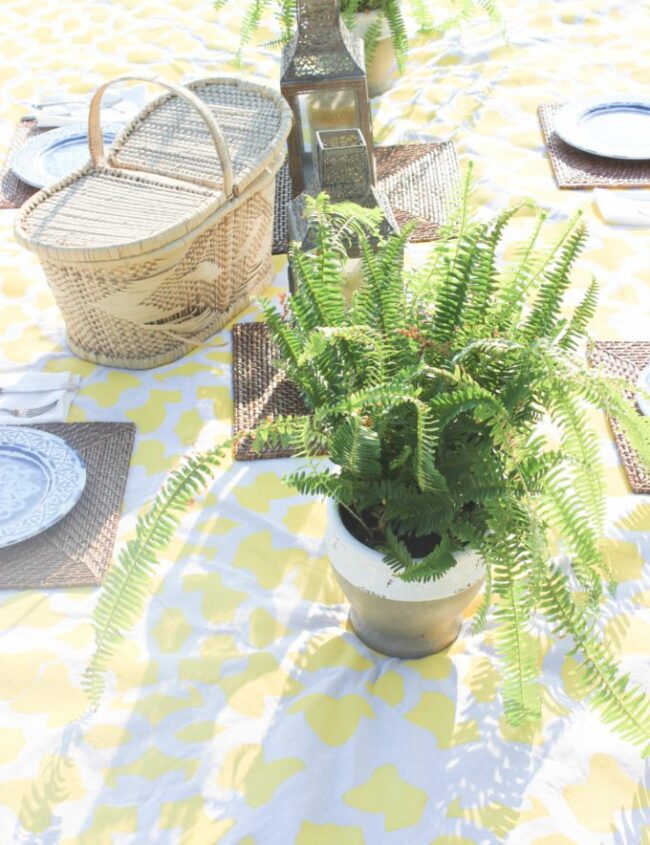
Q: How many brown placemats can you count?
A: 6